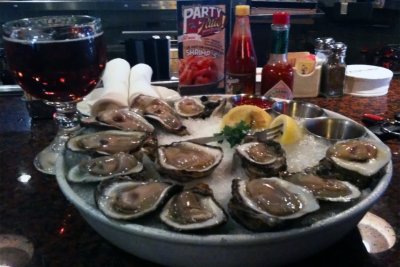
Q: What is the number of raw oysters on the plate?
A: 12